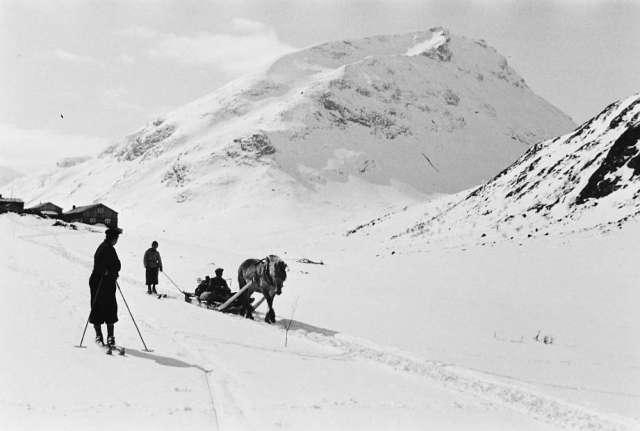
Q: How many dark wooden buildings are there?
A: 3